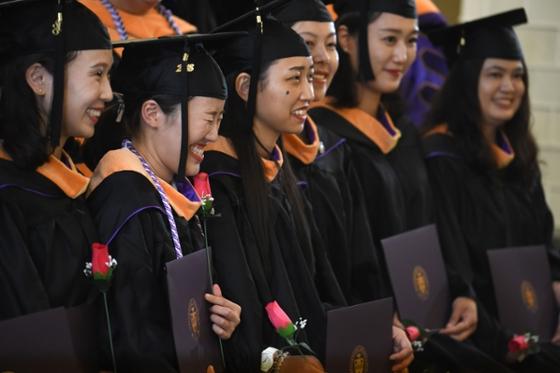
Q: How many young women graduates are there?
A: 6